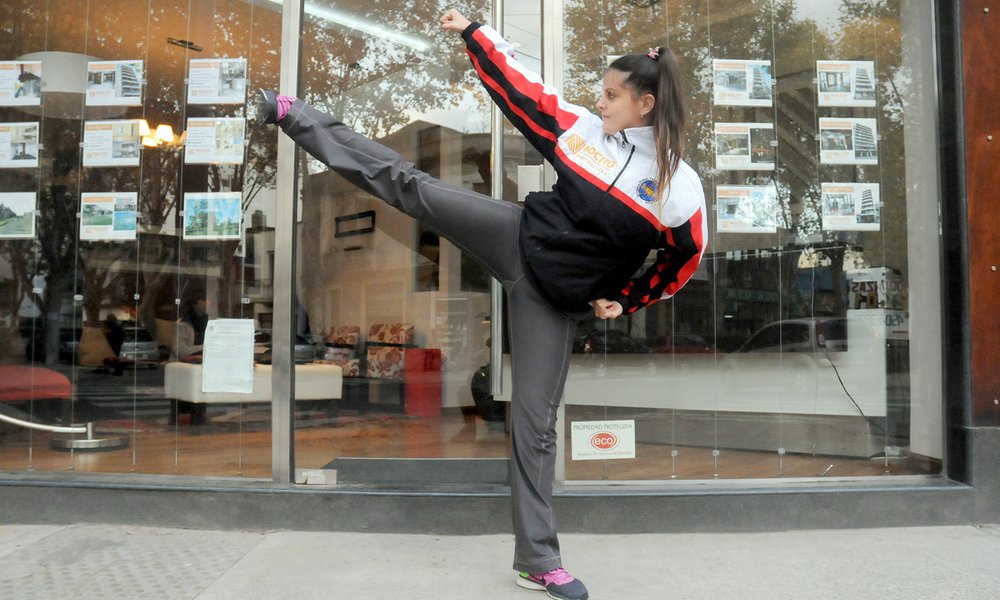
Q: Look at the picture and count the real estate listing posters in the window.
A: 15